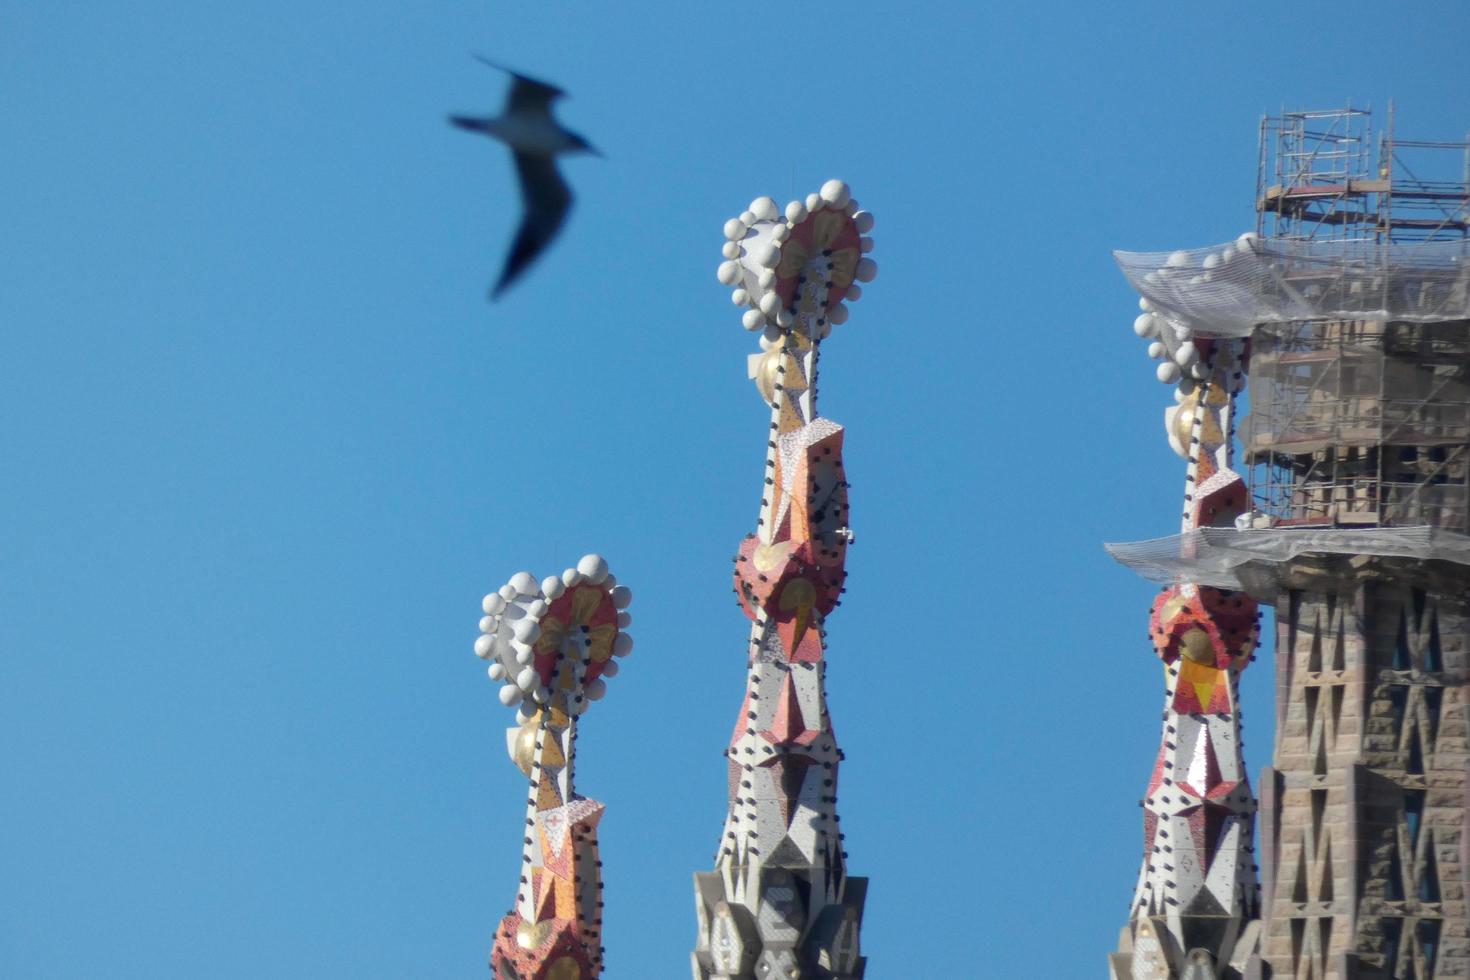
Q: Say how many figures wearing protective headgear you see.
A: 0